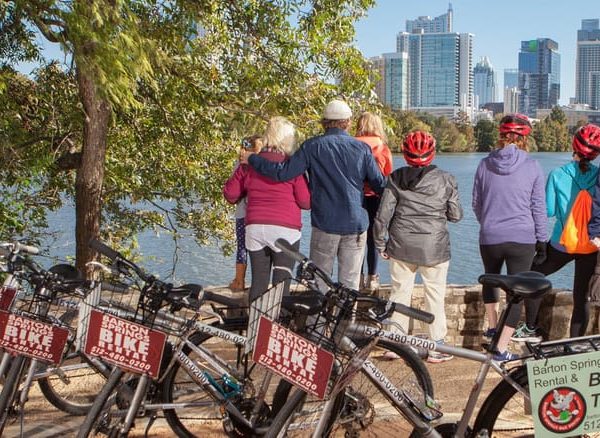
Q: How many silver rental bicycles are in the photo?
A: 4